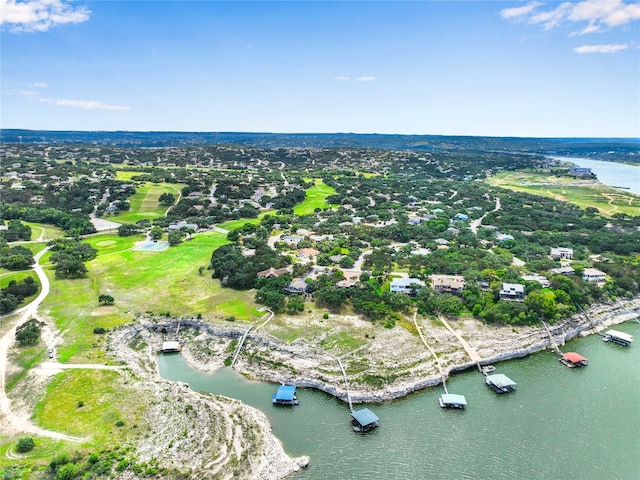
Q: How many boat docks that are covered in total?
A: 7